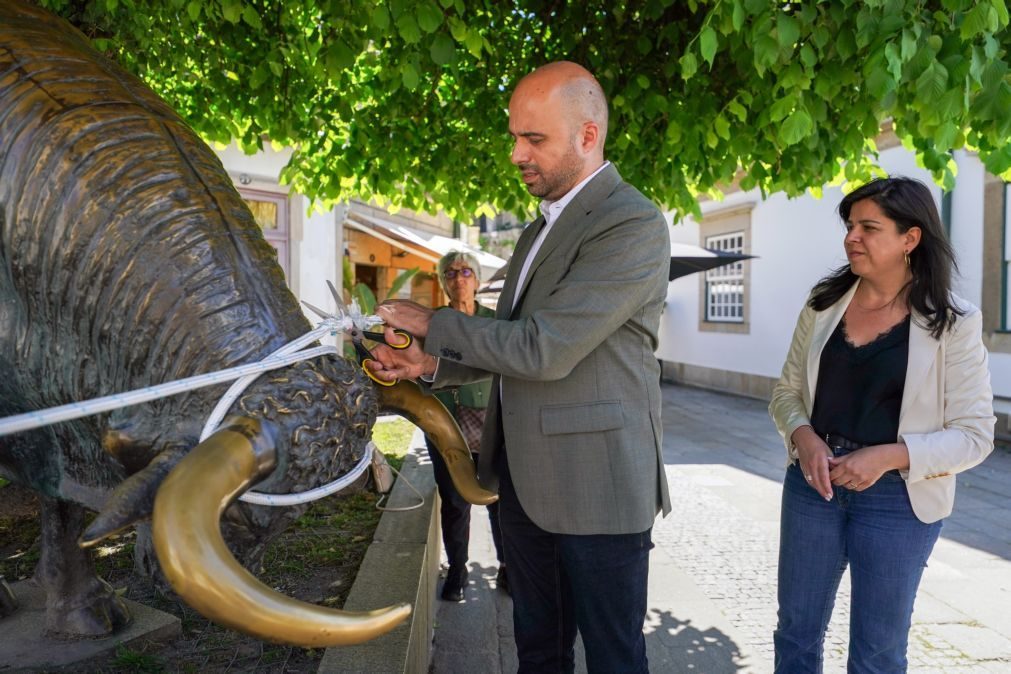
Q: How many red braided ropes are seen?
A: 0